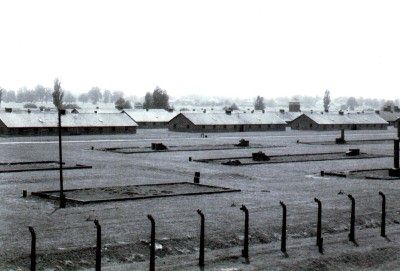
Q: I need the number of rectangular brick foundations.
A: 6